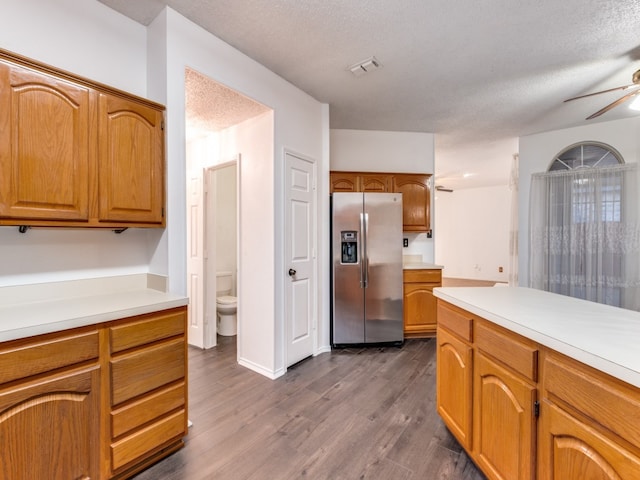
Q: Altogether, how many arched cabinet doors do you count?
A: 10